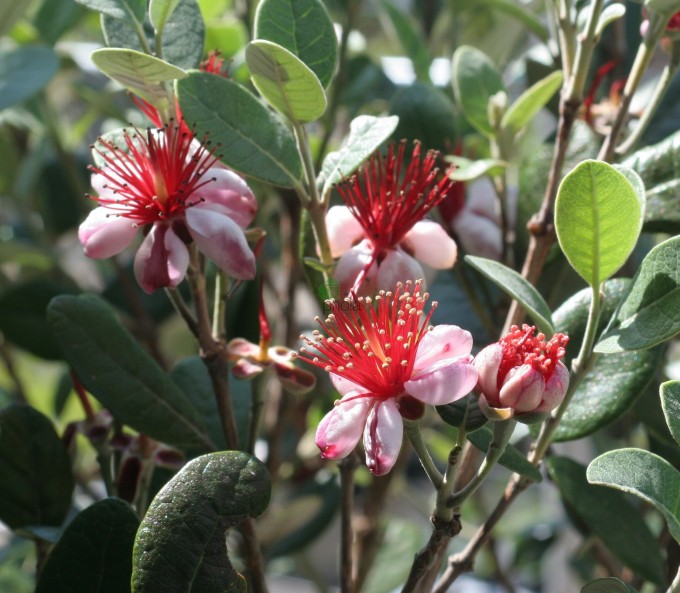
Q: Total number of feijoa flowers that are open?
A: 3